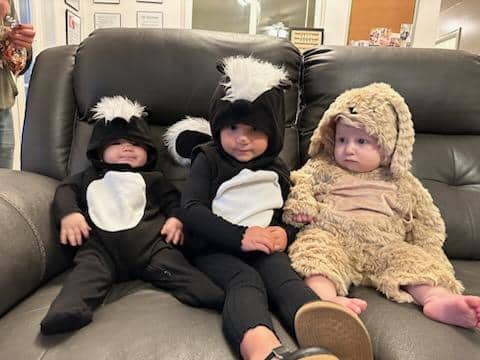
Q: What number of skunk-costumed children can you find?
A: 2